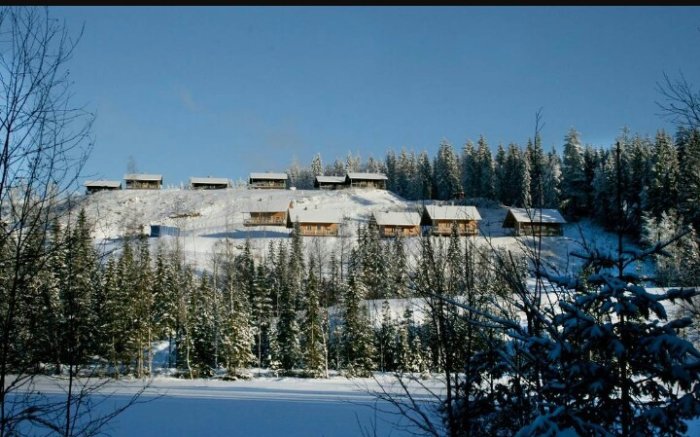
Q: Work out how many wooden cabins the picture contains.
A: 11